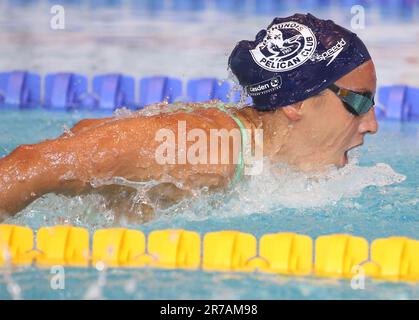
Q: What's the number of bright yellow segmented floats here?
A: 8